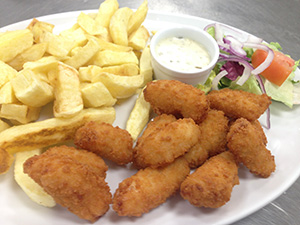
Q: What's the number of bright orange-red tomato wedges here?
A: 1